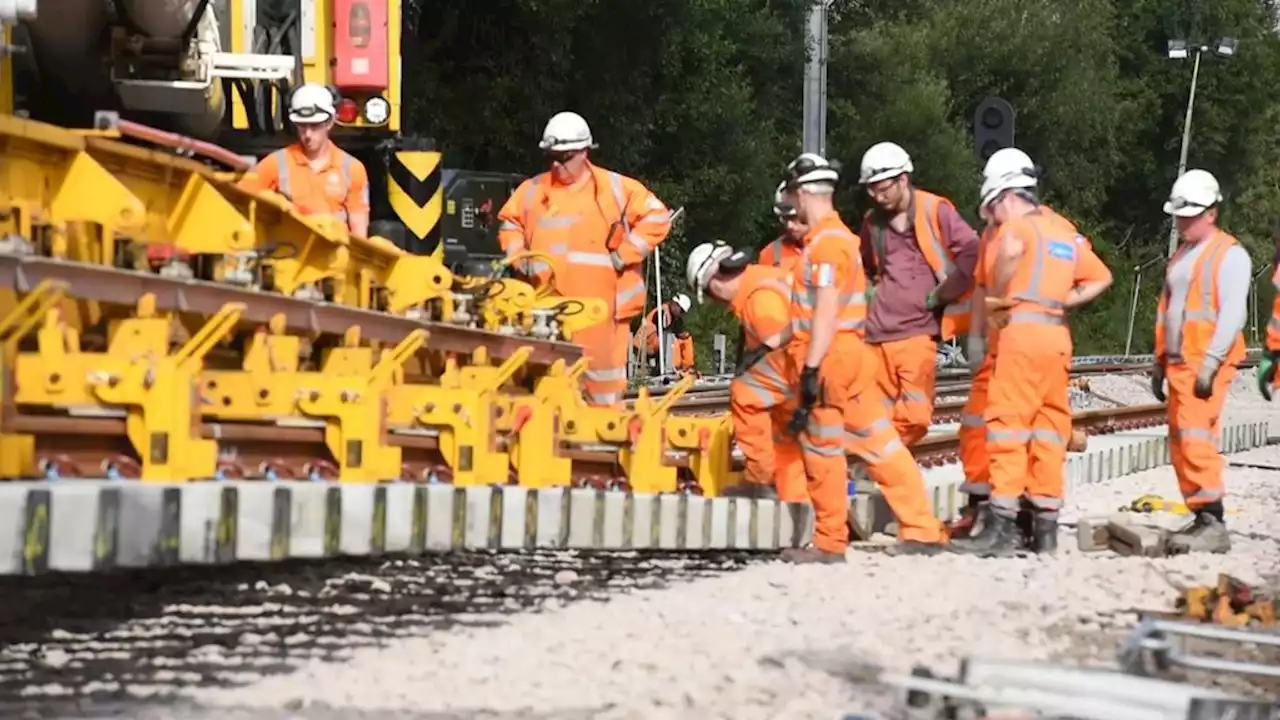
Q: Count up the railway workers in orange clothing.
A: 11